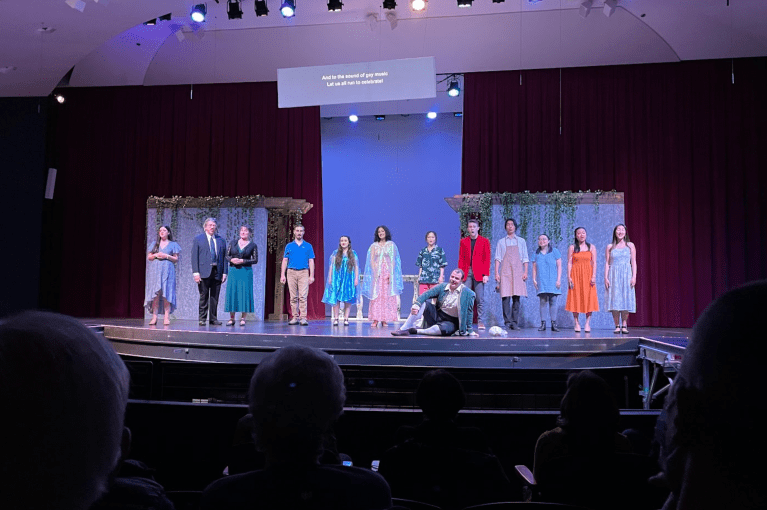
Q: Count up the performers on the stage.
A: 13